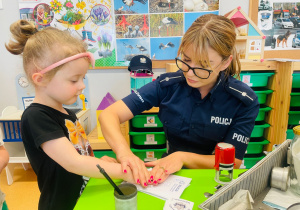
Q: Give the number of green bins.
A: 14